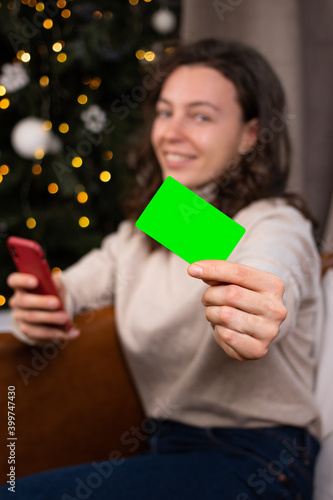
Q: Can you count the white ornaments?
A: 4